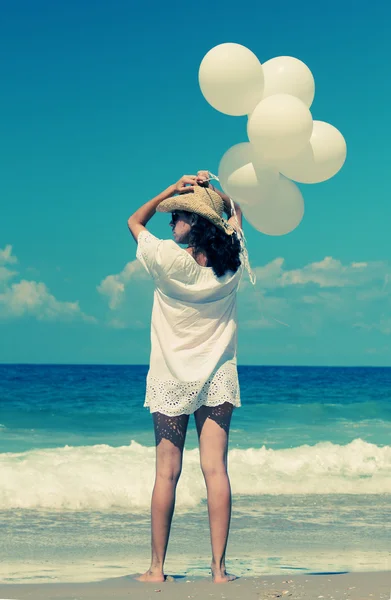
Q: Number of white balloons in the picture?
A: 6